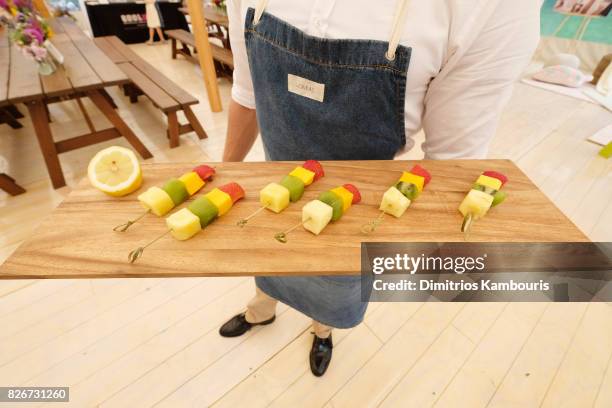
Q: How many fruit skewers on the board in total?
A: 6